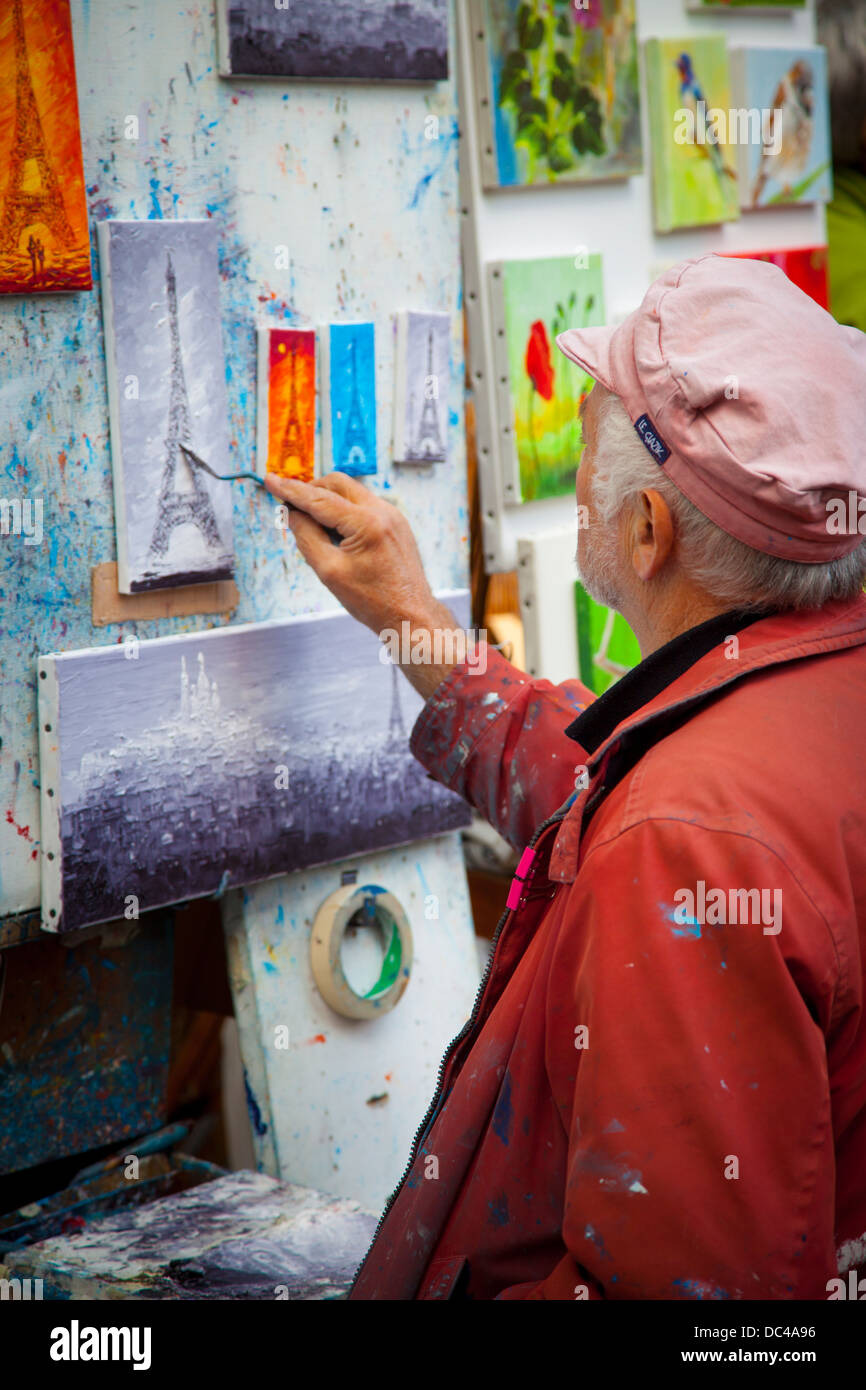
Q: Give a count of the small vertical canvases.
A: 3